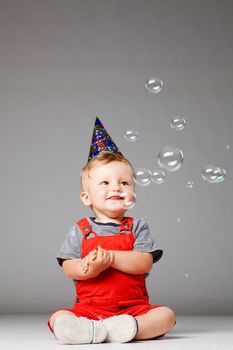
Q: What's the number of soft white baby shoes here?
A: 2